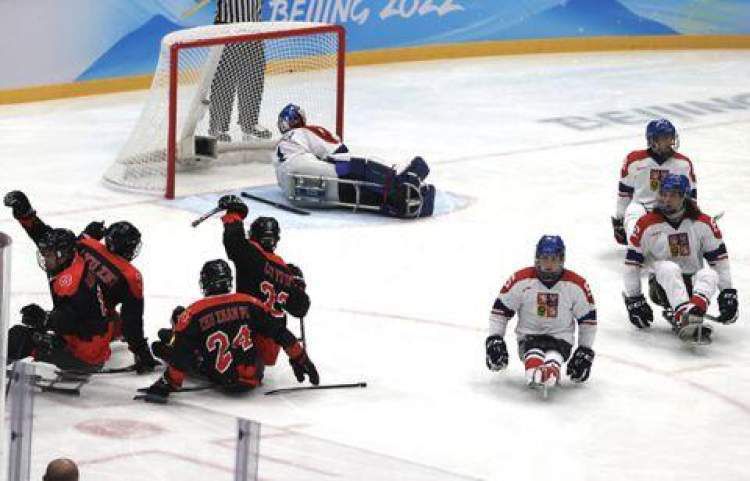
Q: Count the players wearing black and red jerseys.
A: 4